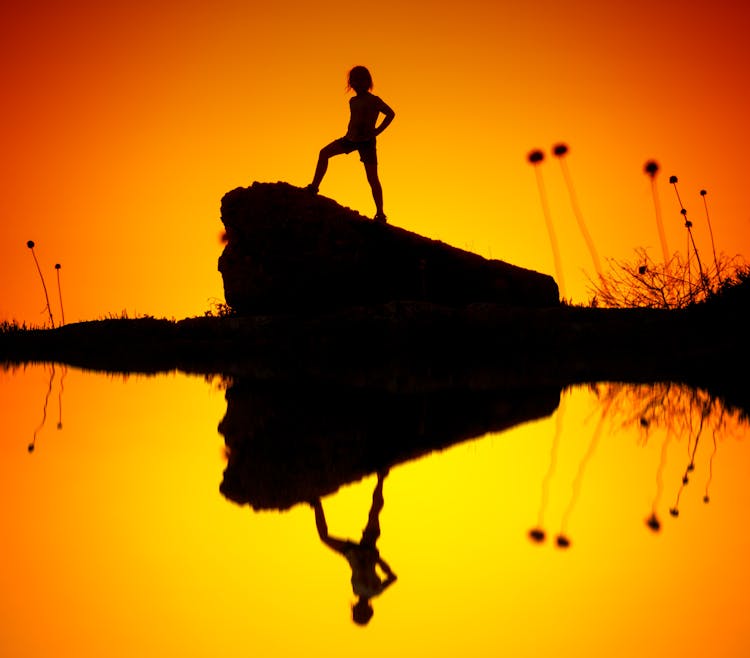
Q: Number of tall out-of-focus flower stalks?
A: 3